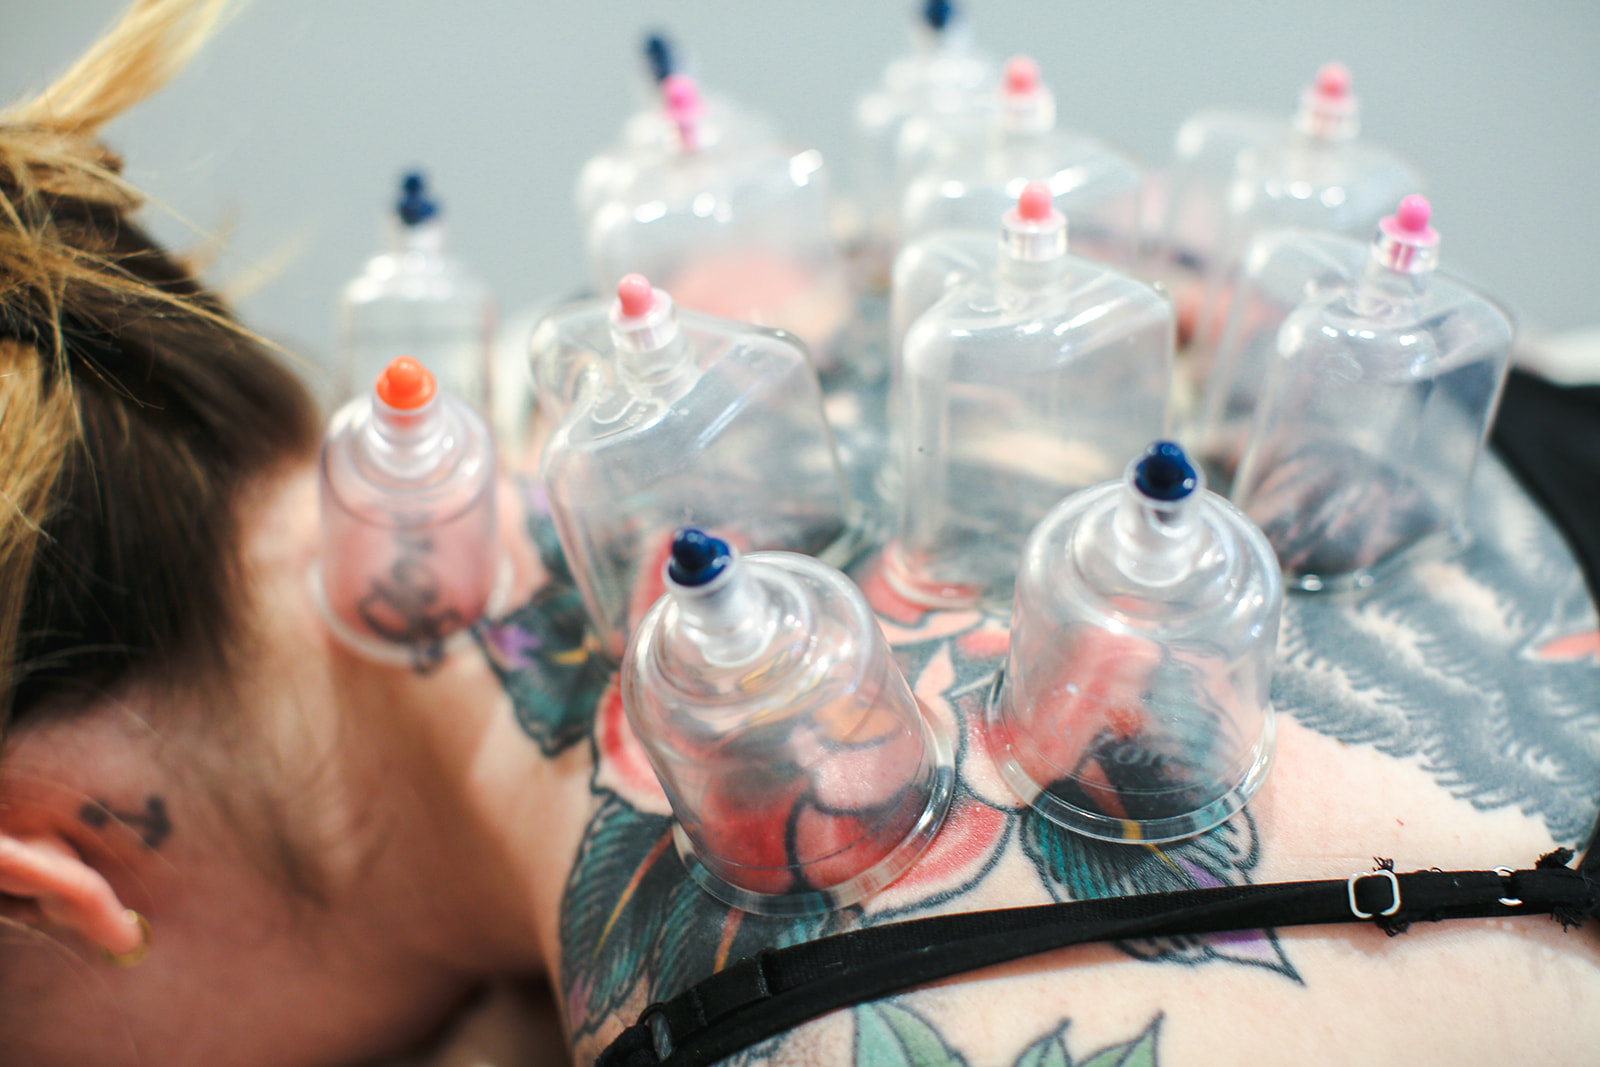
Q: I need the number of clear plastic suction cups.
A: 12